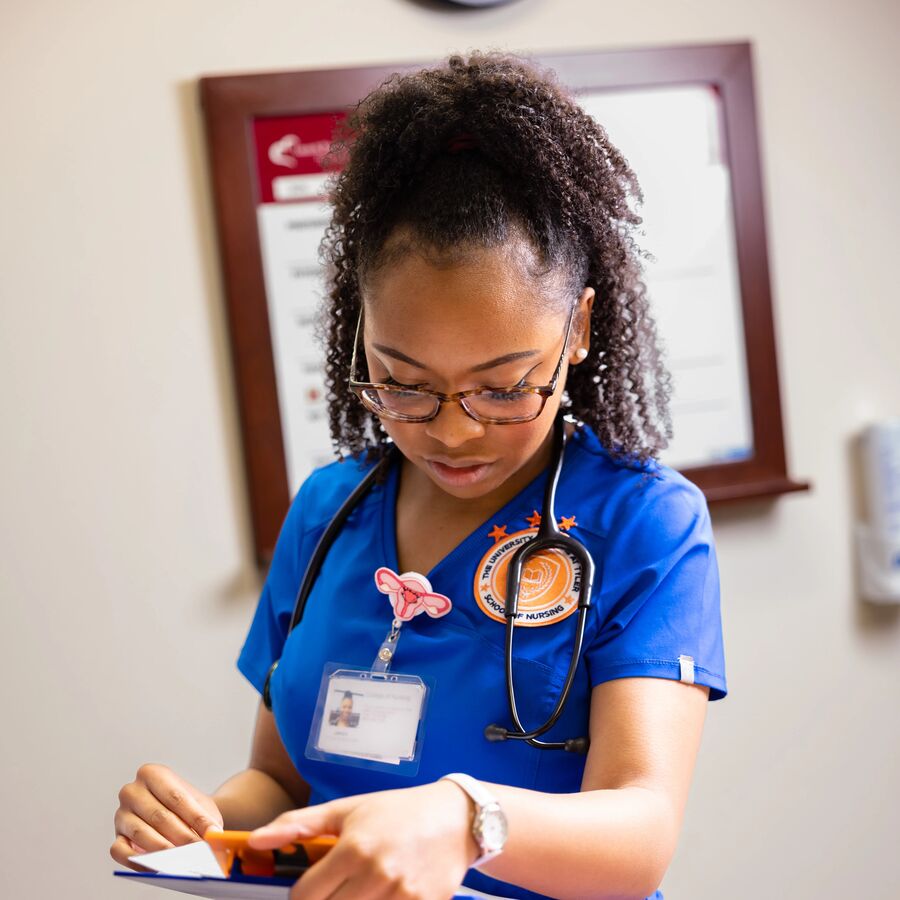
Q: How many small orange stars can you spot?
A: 5